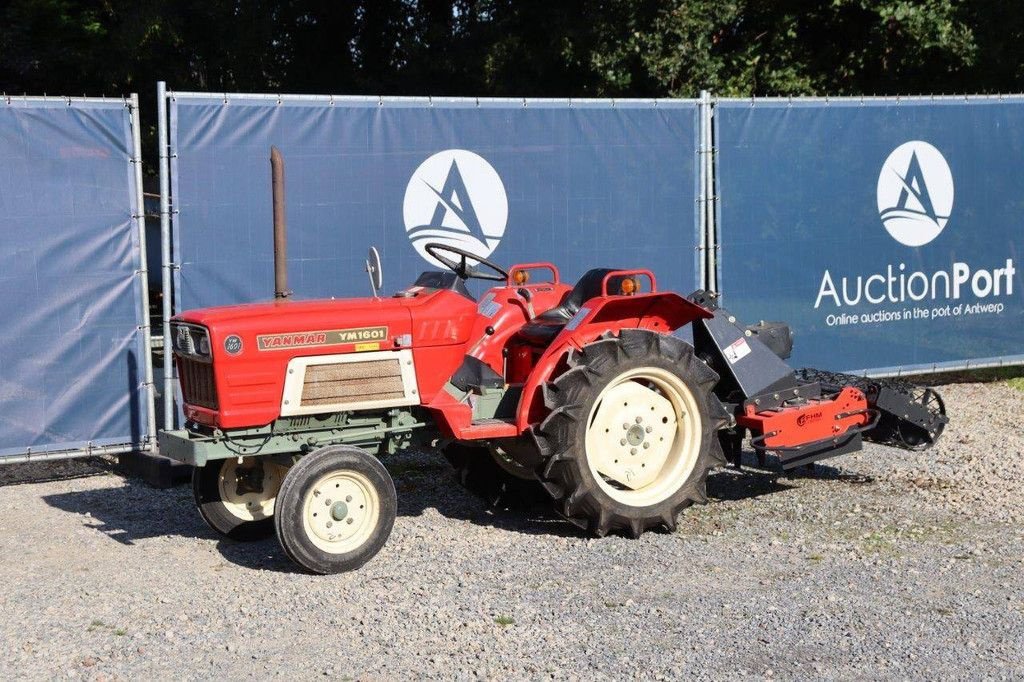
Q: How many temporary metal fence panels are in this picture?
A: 3